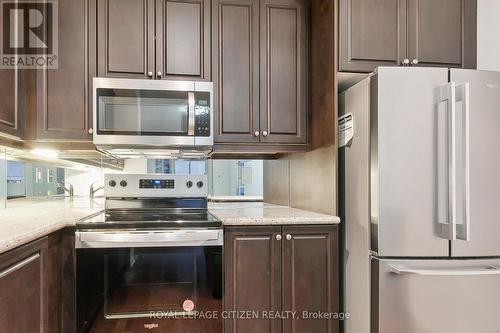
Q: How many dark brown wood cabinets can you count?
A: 11